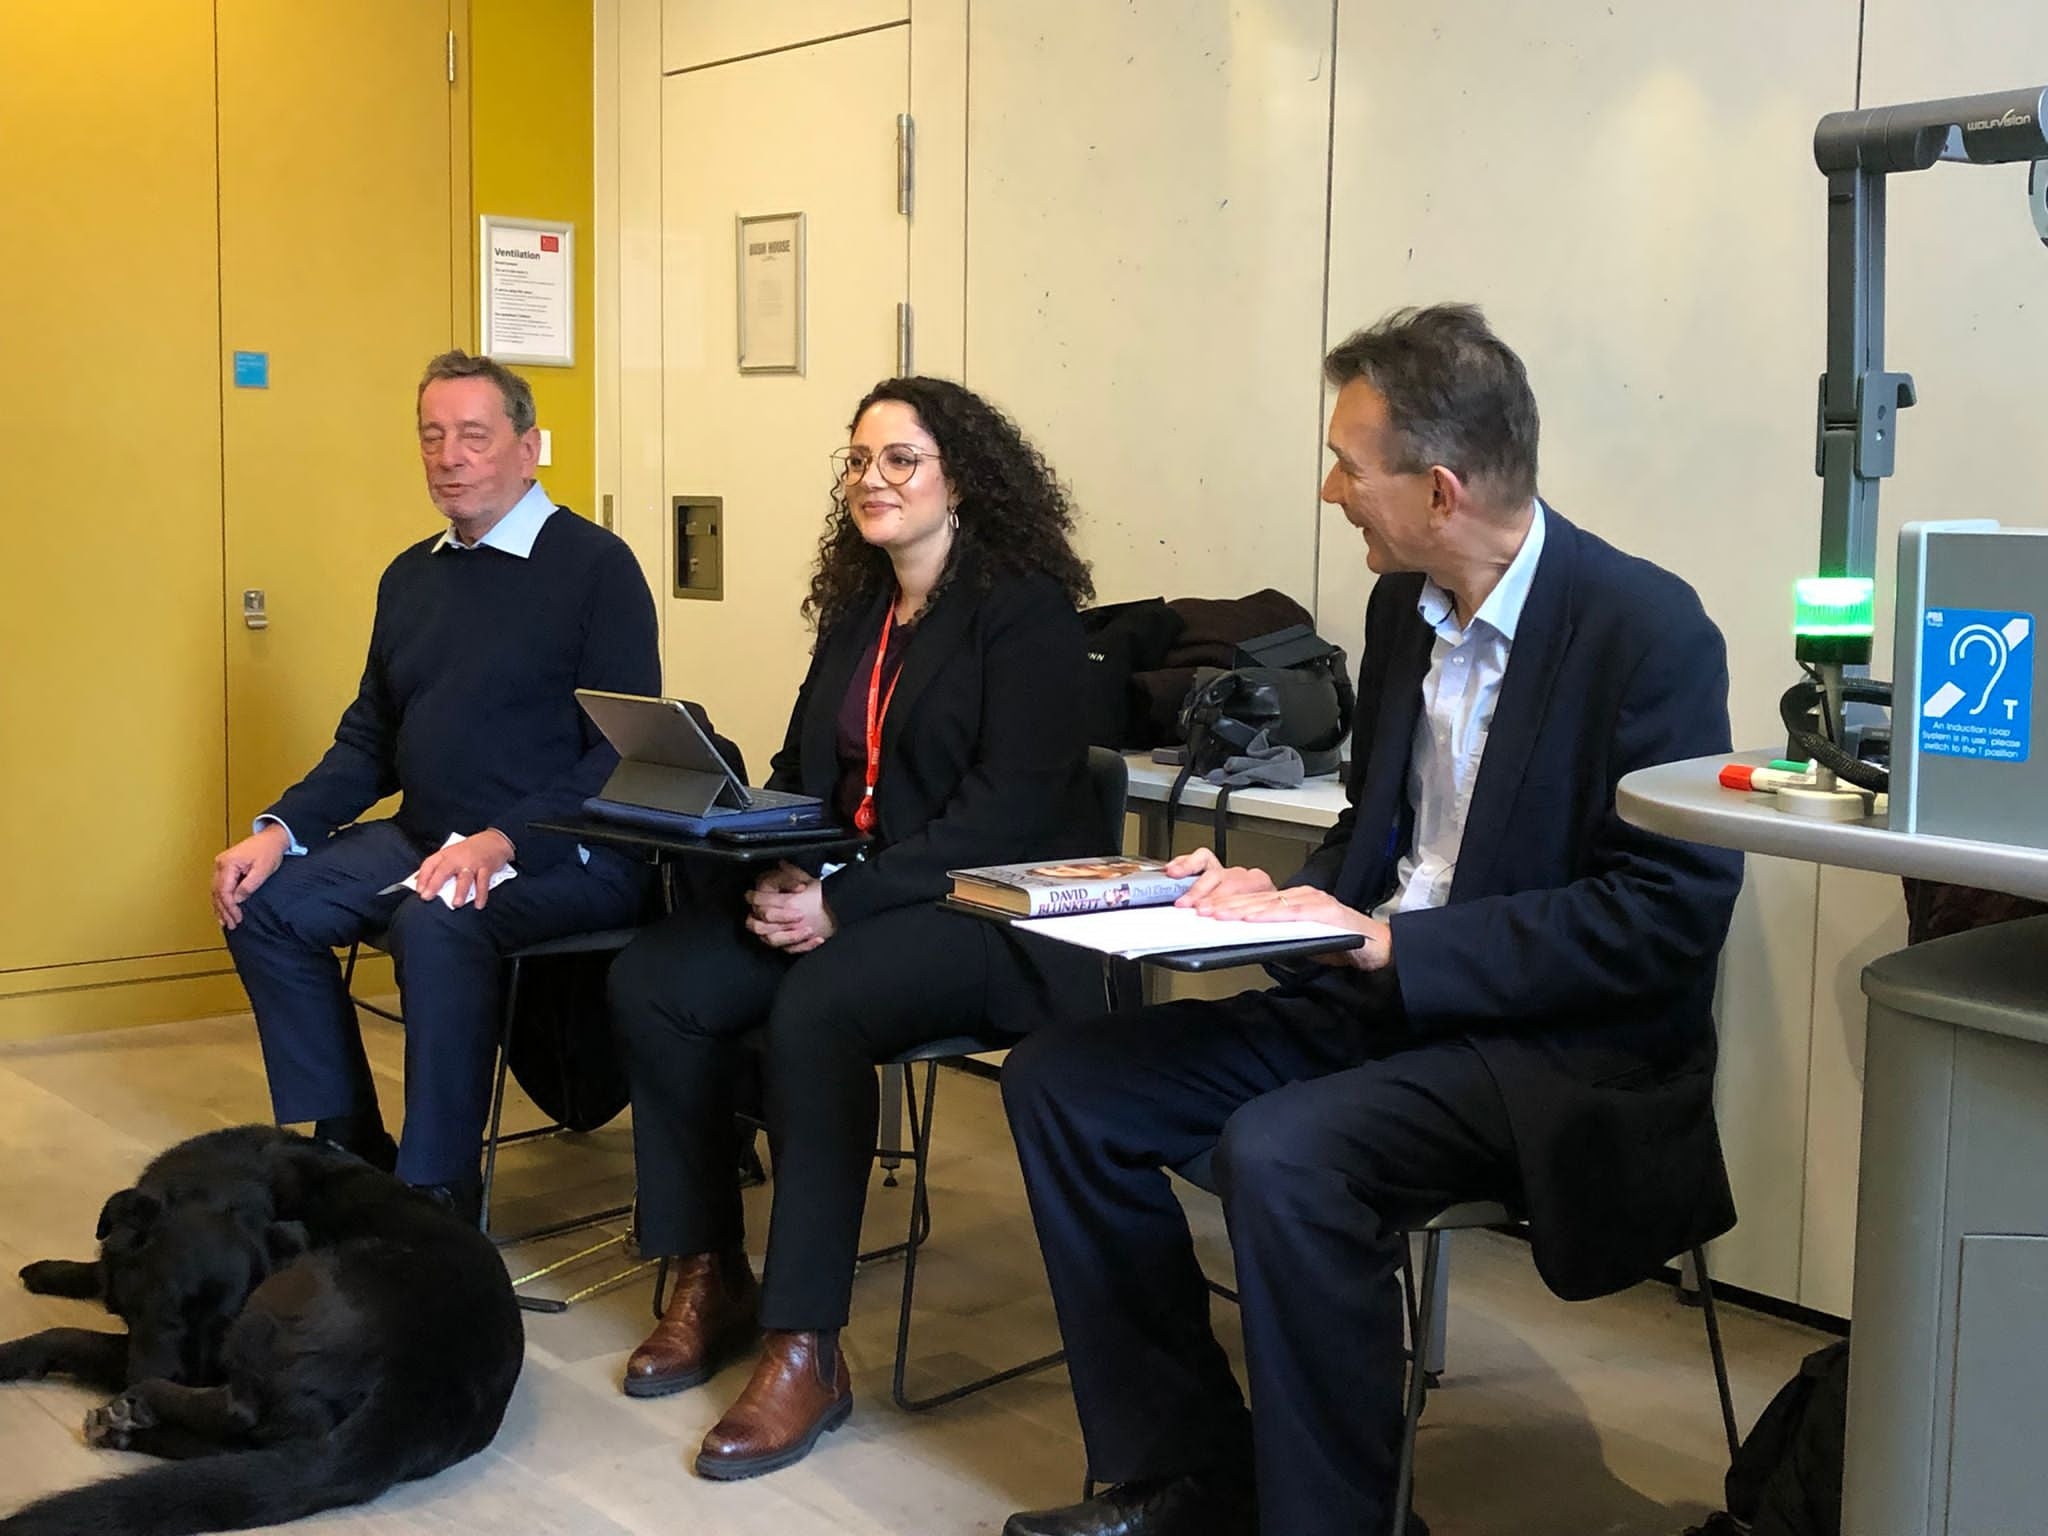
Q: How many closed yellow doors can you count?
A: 2